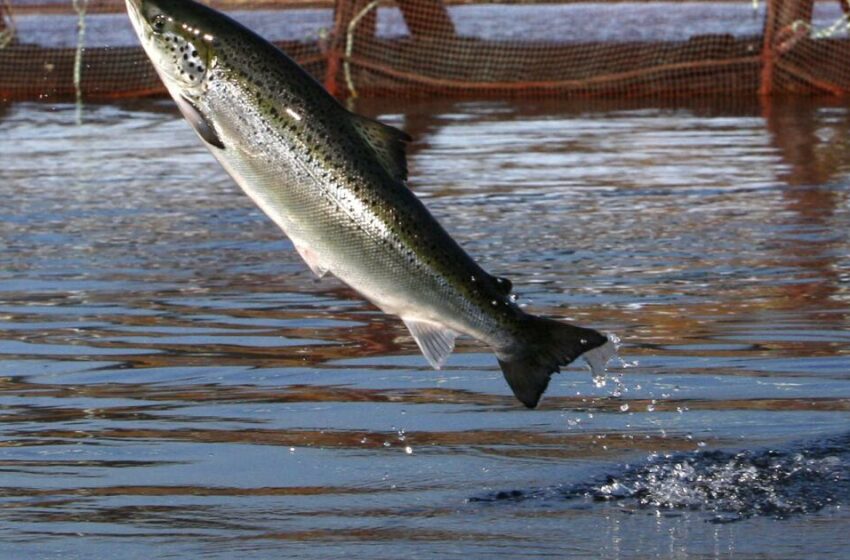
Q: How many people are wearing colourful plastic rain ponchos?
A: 0